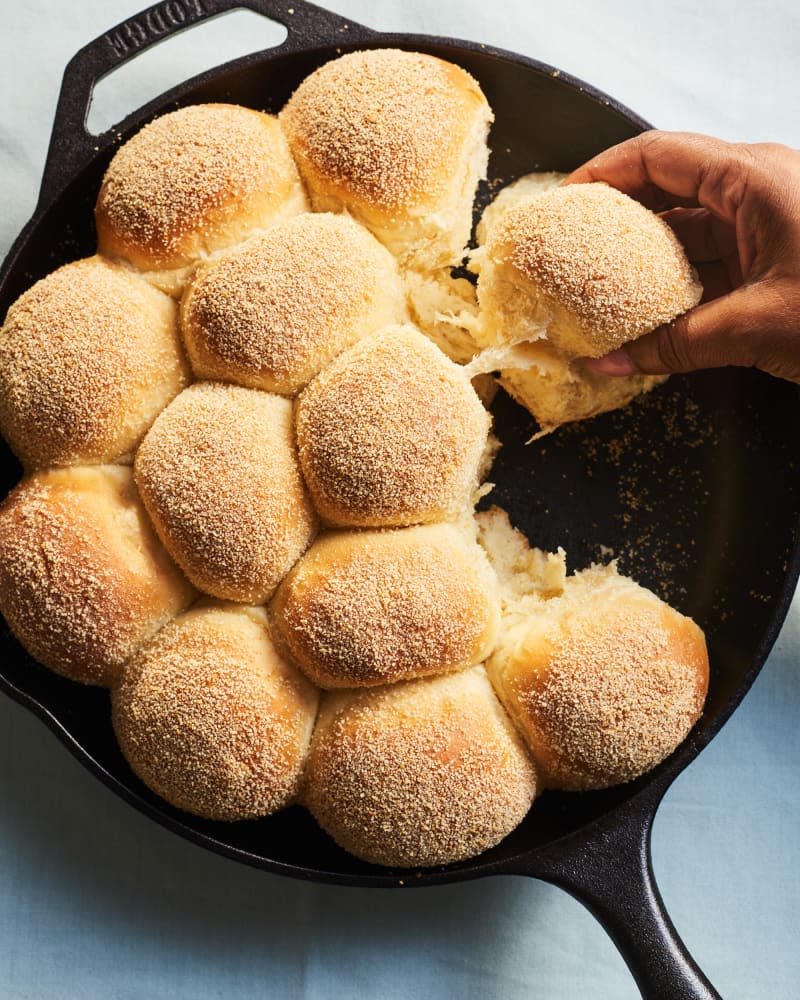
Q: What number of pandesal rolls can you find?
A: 12